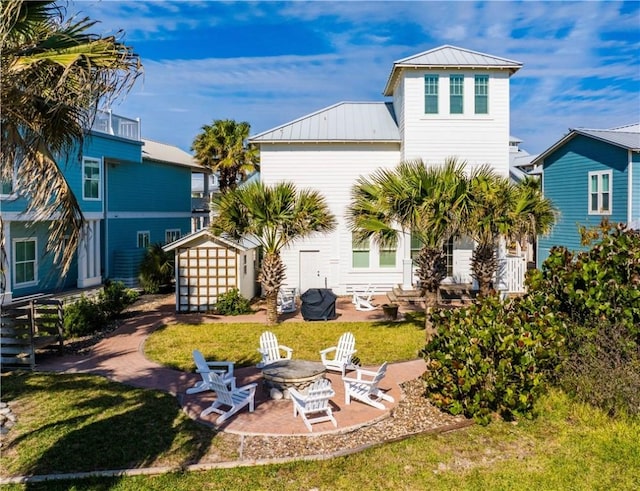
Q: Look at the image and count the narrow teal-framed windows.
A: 3